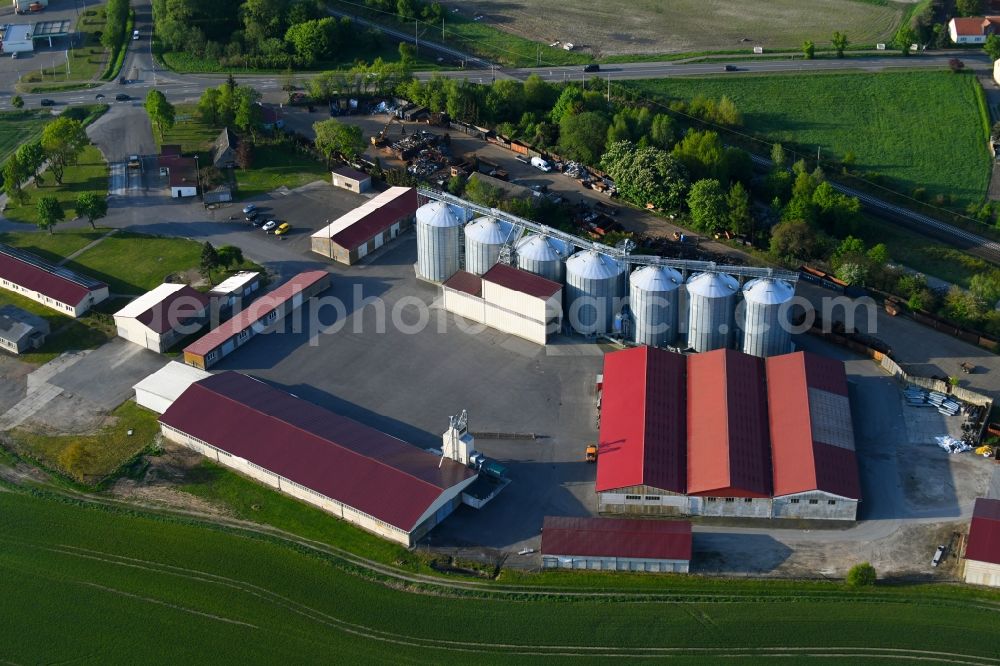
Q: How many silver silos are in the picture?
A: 7